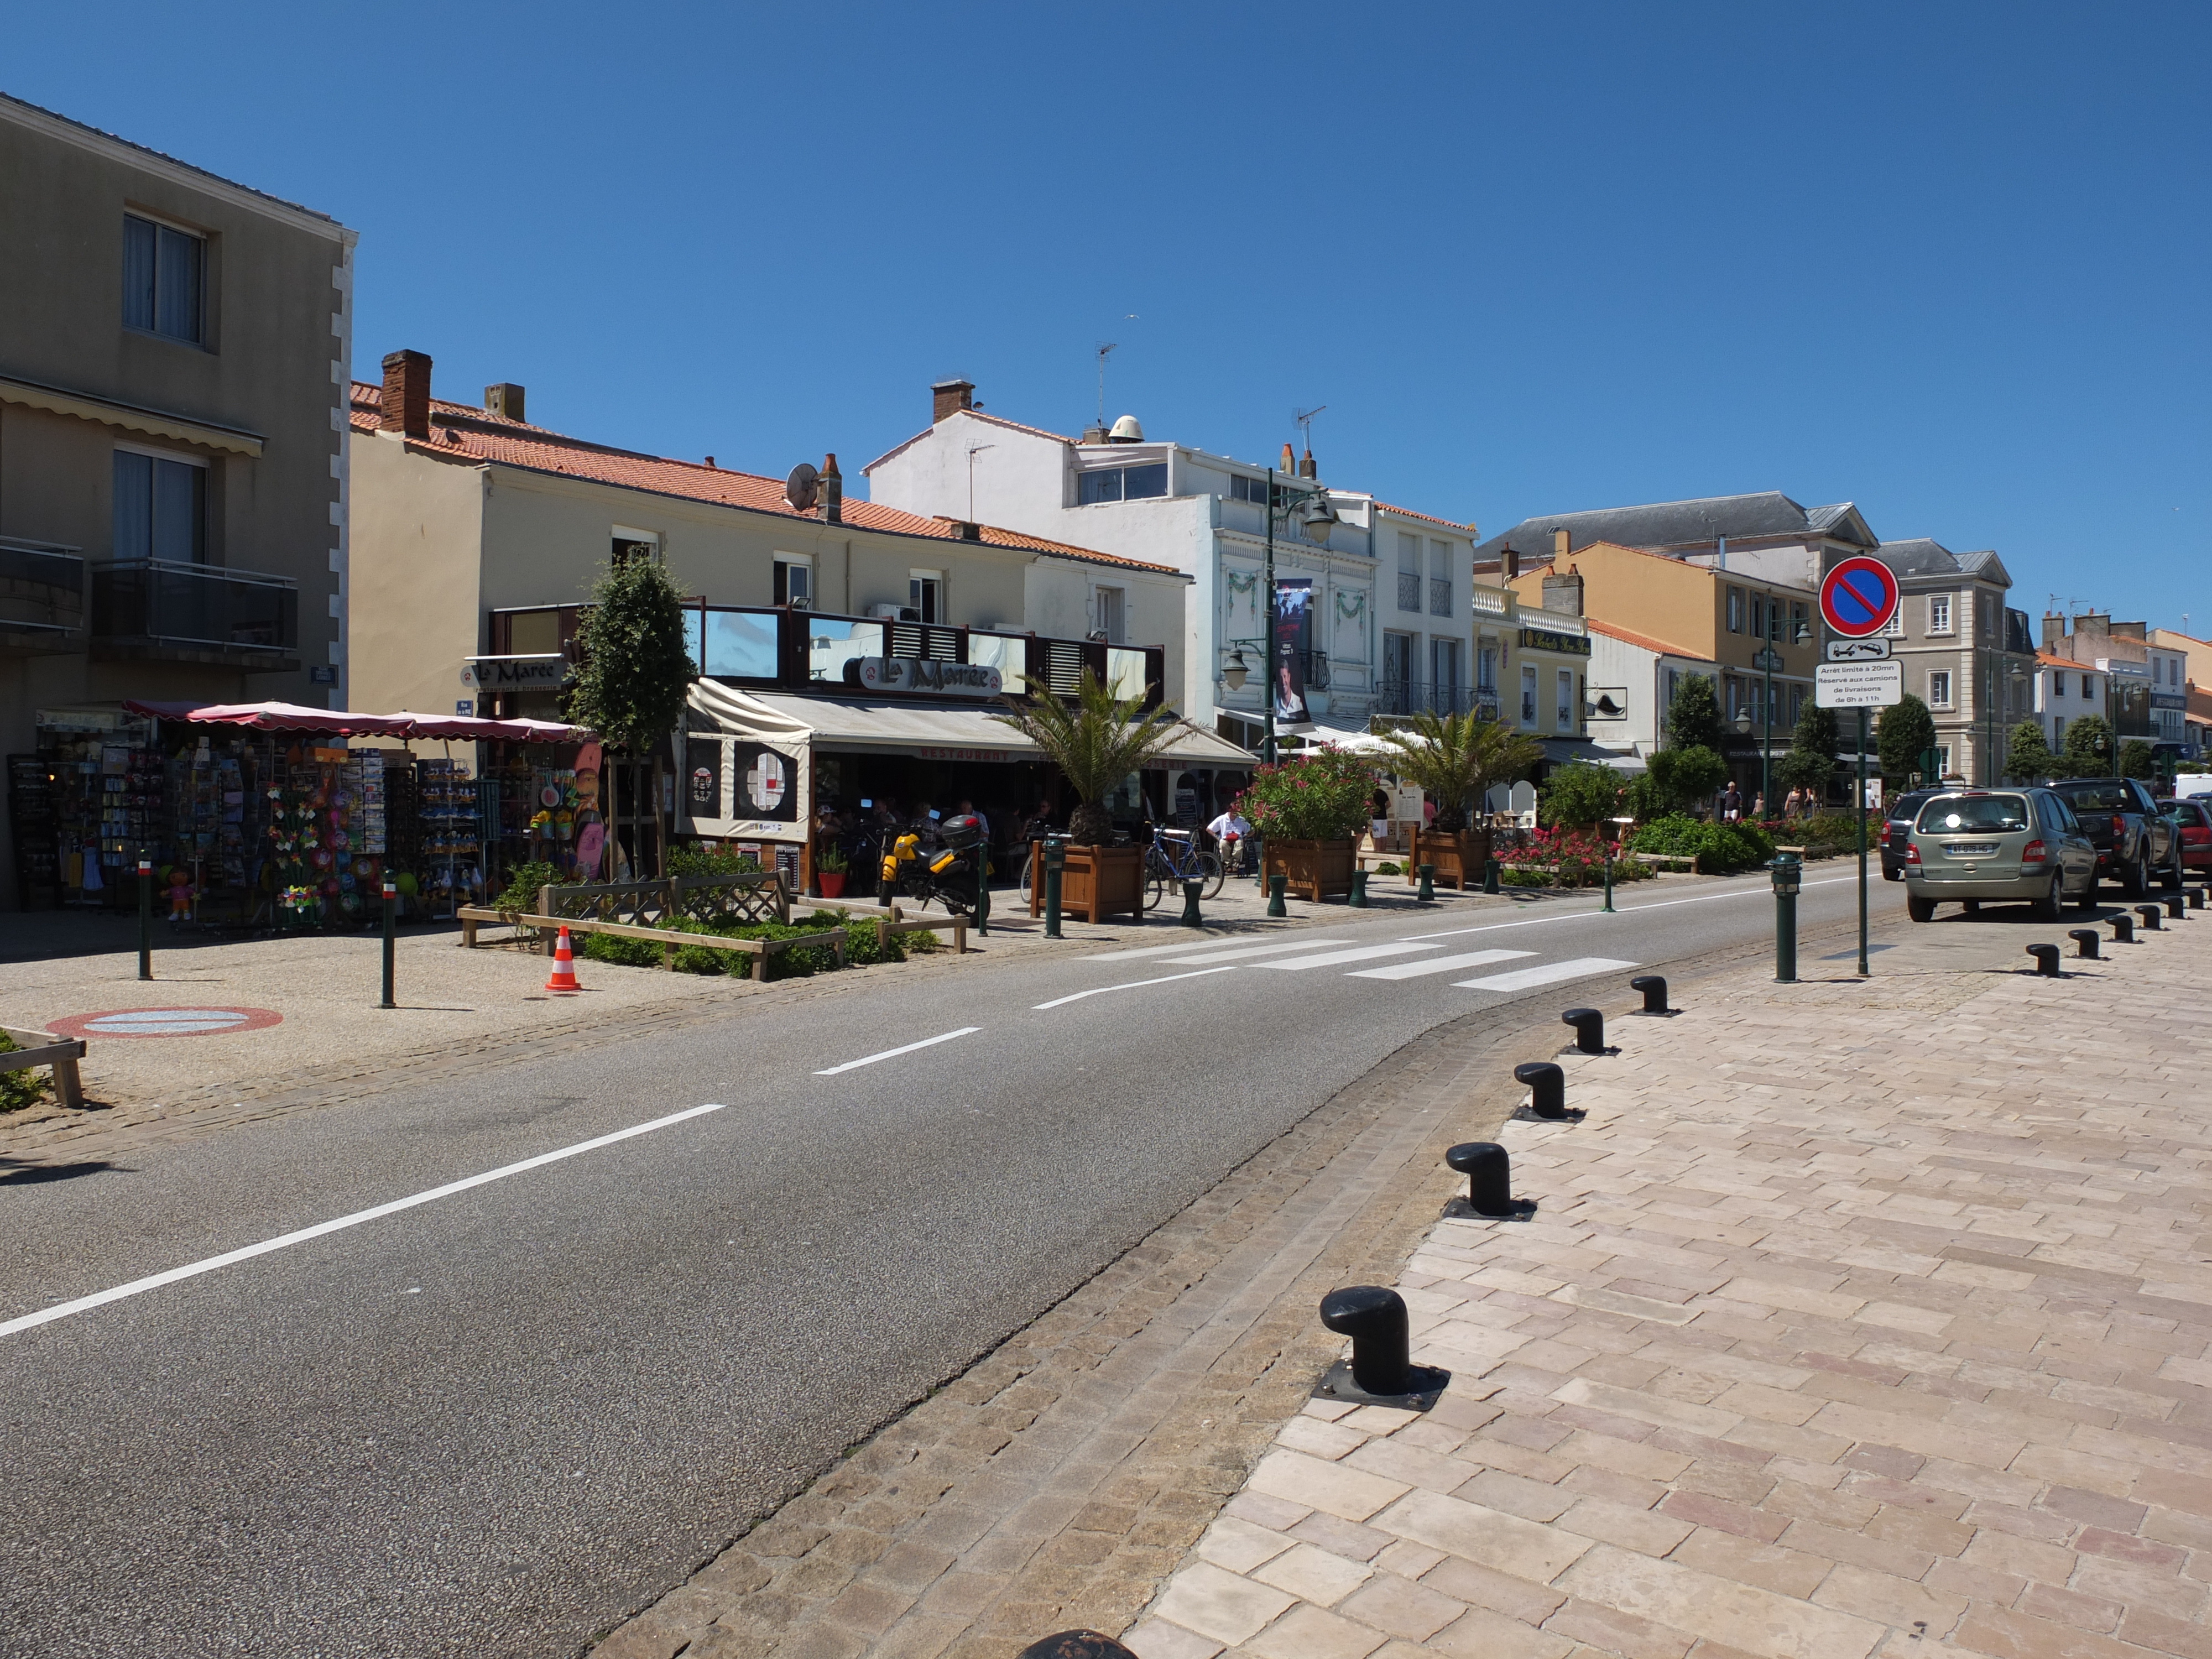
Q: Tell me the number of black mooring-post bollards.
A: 13